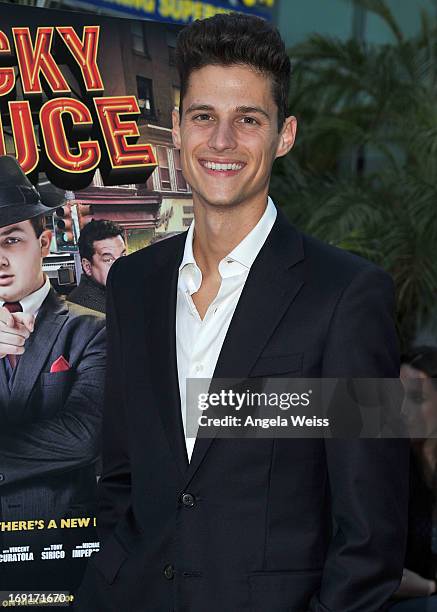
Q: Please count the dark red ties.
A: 1